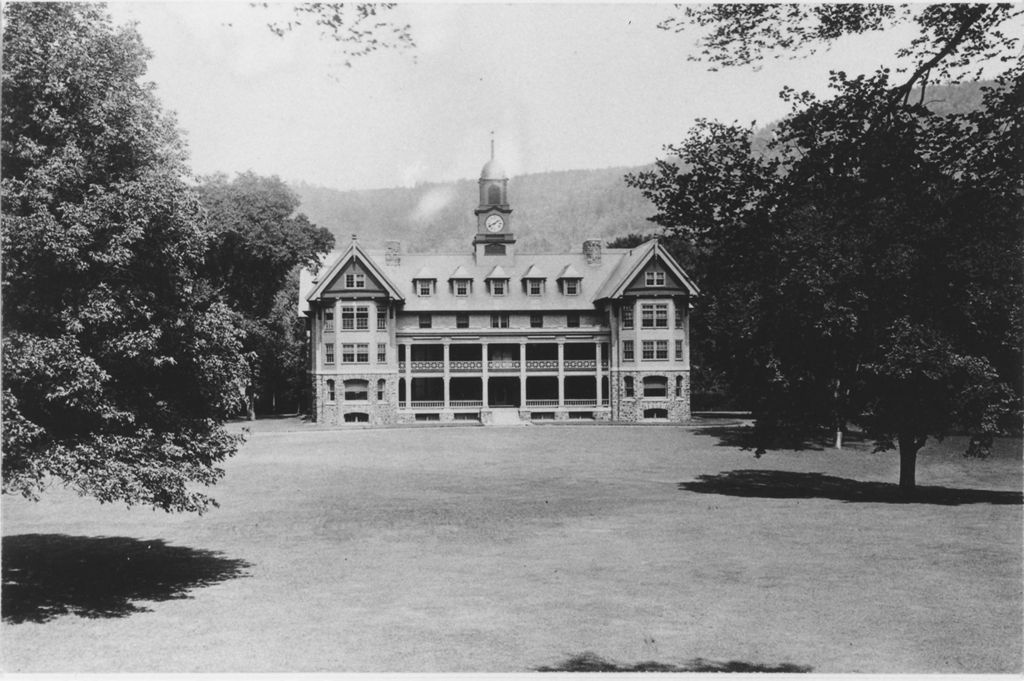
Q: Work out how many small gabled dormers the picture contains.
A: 5